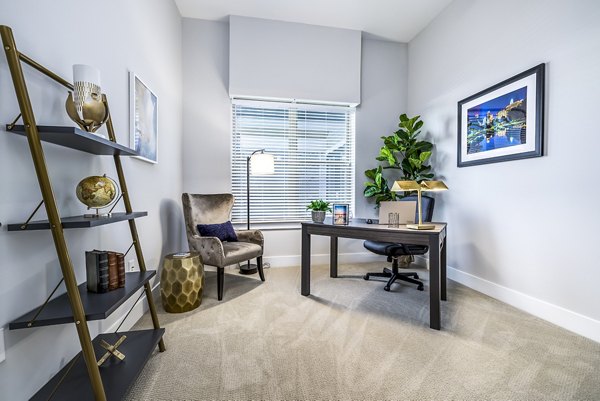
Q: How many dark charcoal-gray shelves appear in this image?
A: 4